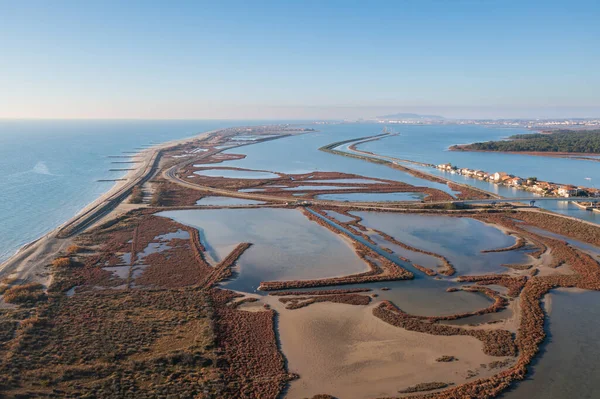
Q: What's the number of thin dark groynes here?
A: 8